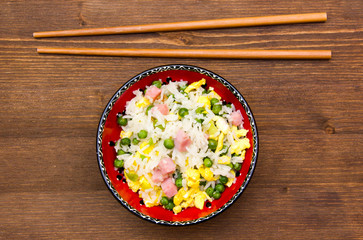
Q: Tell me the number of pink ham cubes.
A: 7